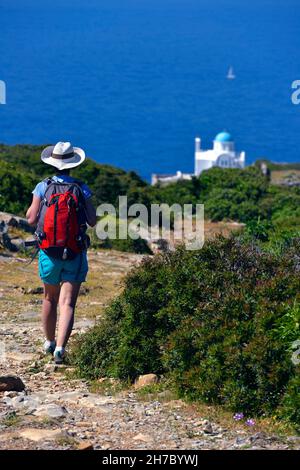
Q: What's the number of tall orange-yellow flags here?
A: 0